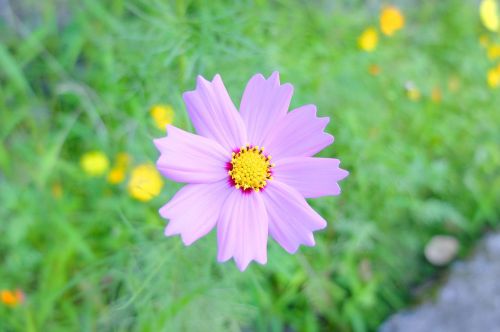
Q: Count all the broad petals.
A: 8